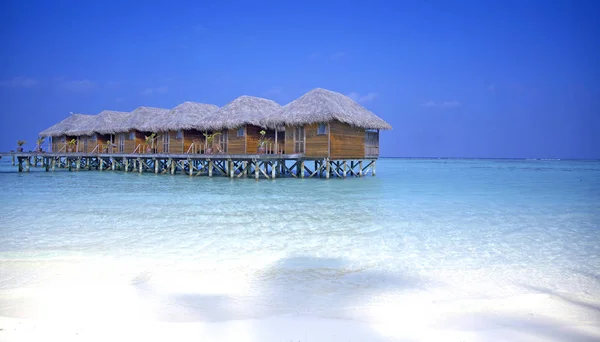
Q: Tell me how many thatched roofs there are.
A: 6